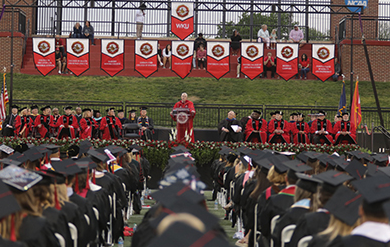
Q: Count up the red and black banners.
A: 10